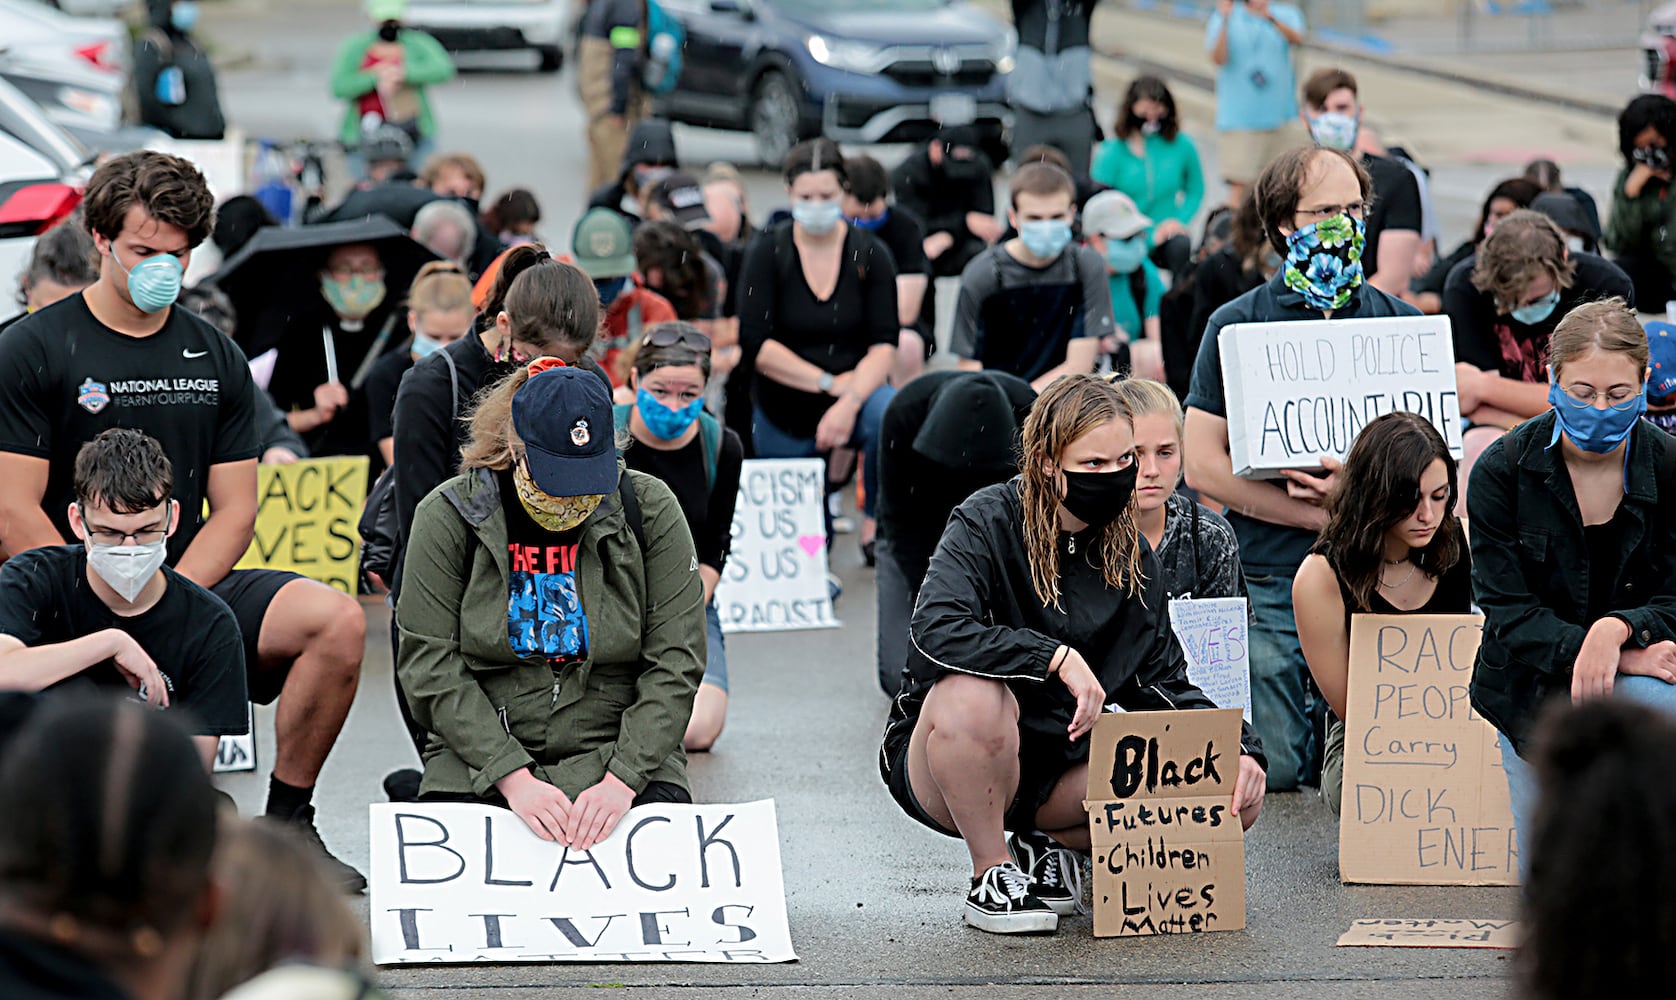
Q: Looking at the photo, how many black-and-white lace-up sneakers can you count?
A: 2